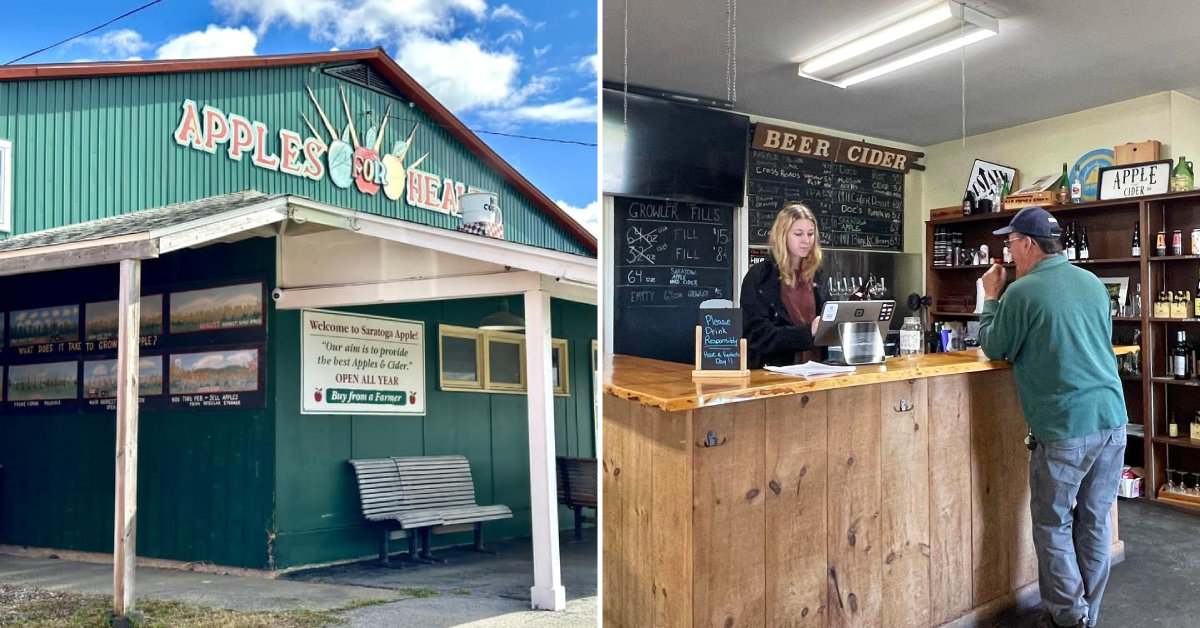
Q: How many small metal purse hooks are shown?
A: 2